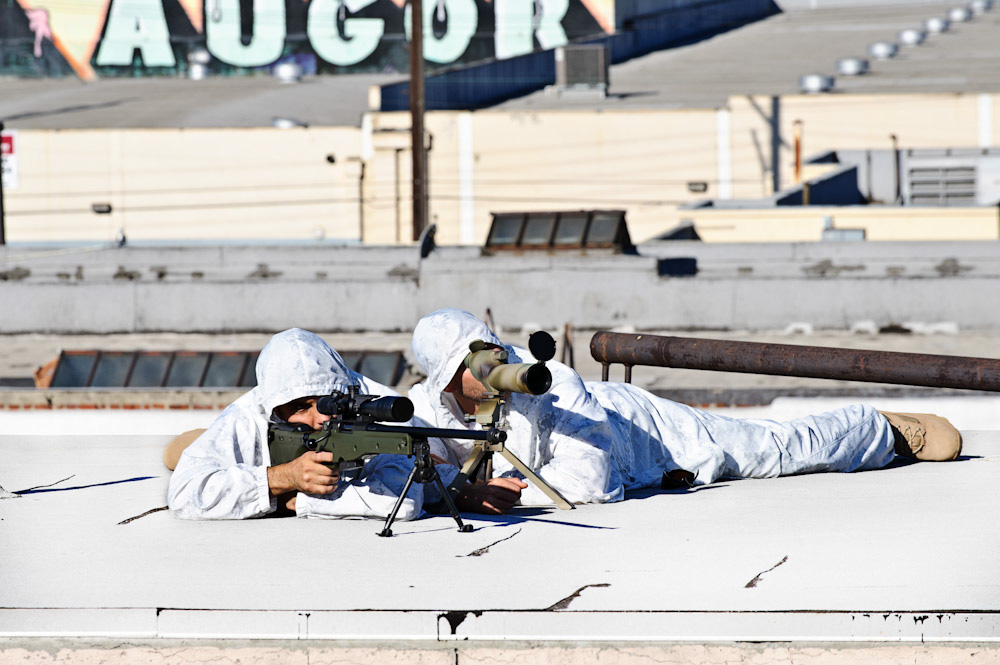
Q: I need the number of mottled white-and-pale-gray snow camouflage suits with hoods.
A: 2